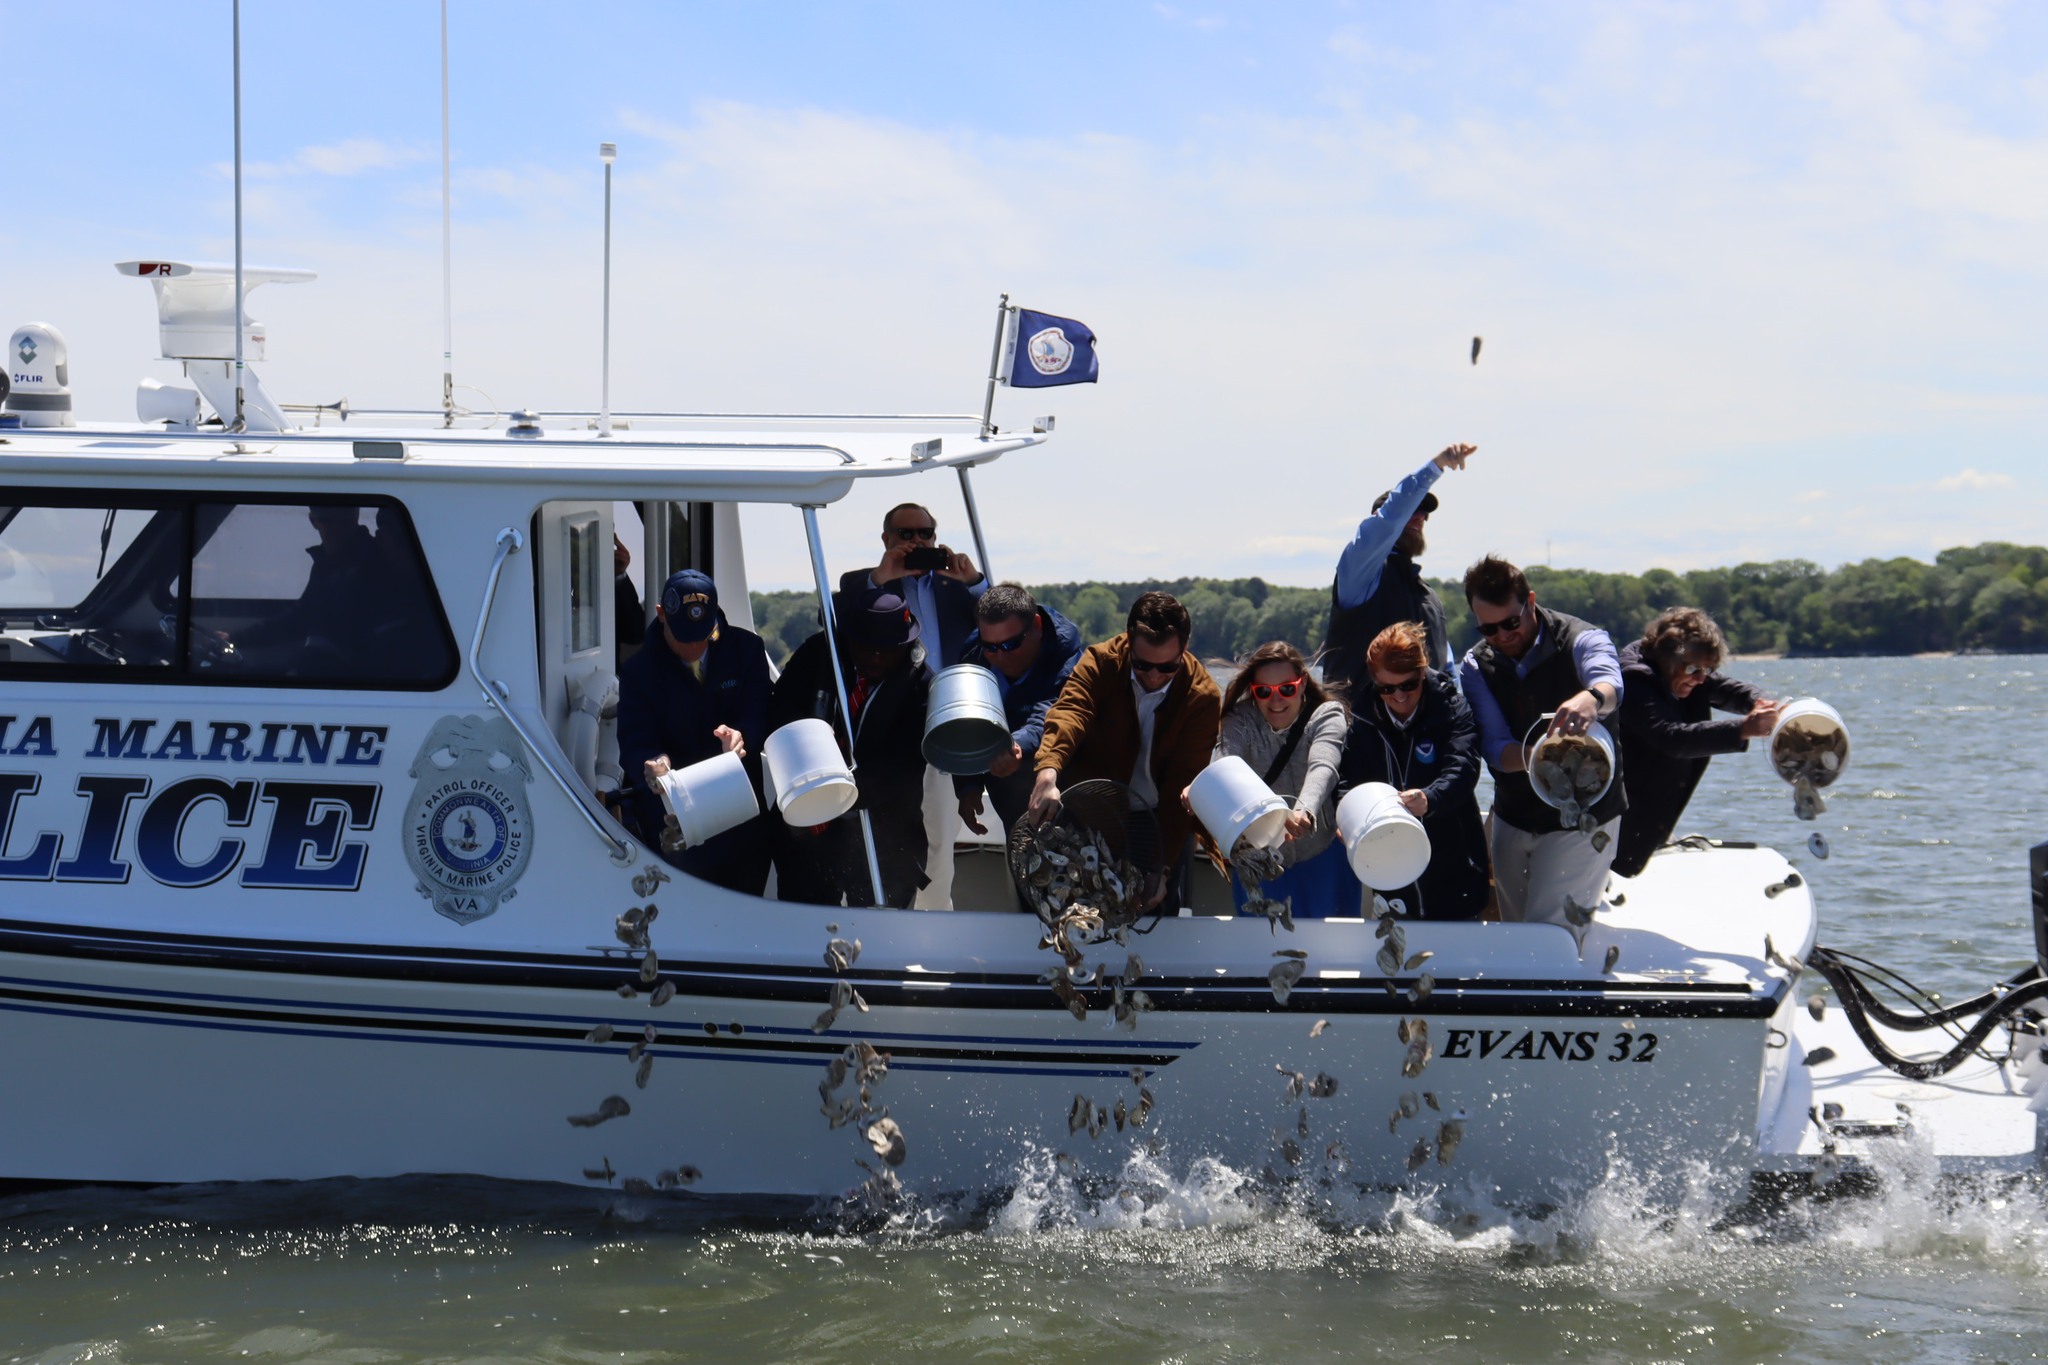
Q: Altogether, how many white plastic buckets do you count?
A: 6